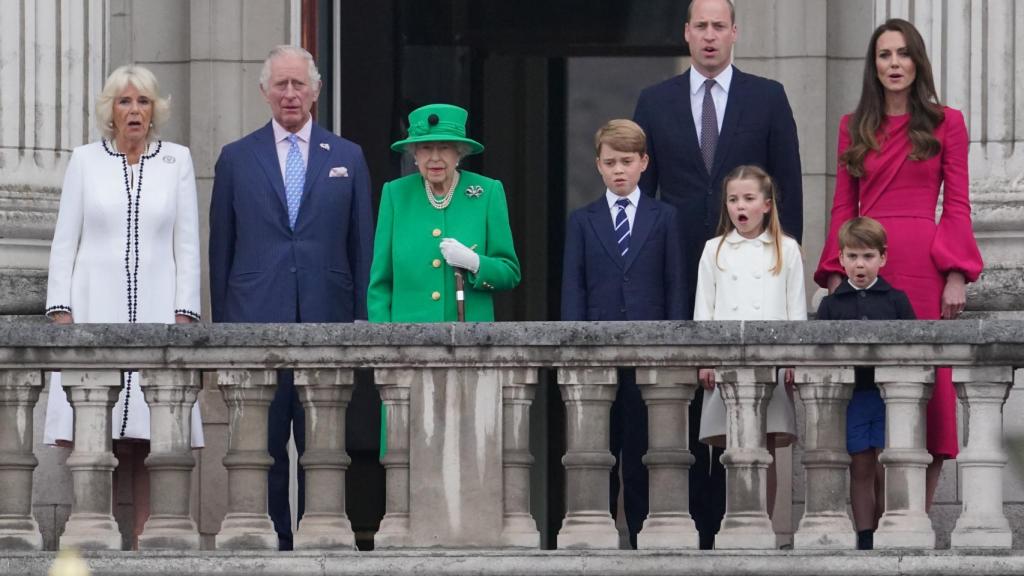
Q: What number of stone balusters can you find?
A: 13